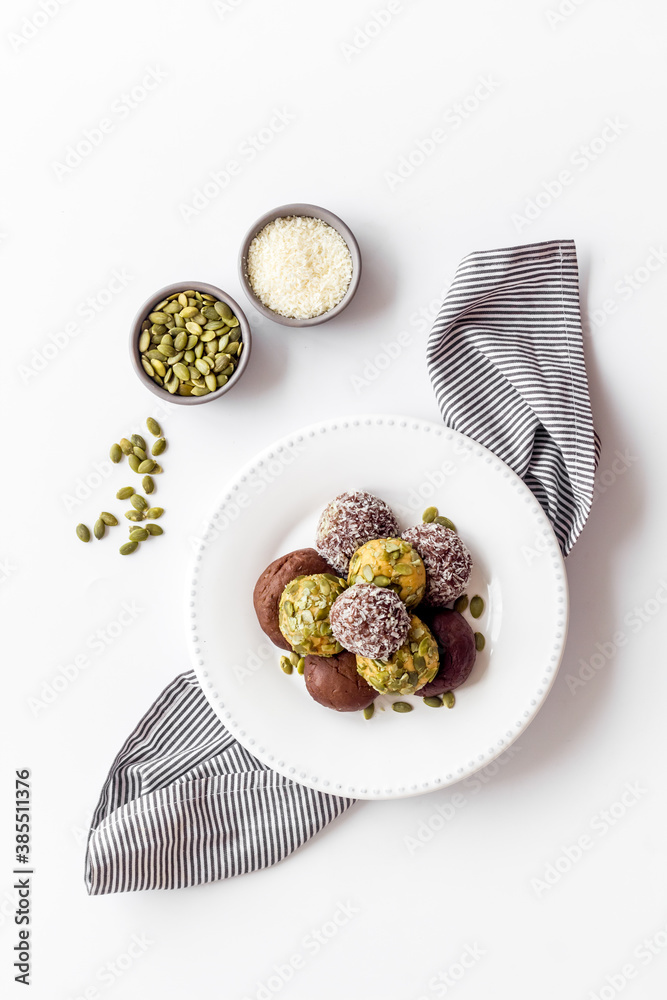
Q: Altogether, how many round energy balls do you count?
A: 9